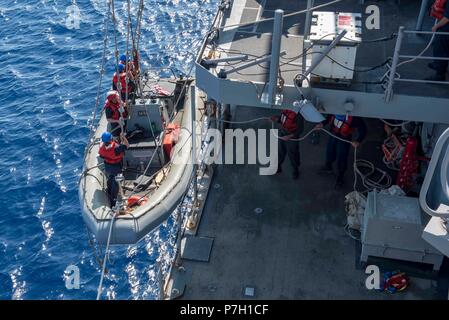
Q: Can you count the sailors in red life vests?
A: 7